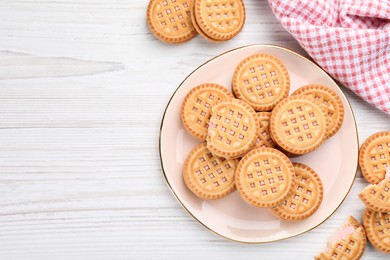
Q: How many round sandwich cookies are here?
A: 15